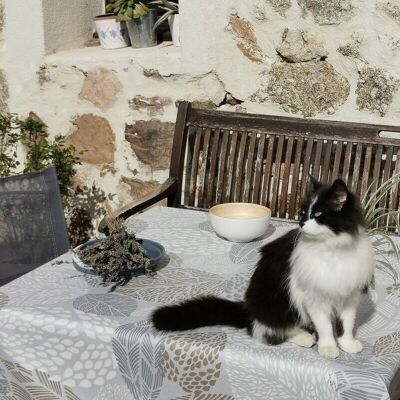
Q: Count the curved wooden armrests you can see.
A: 1